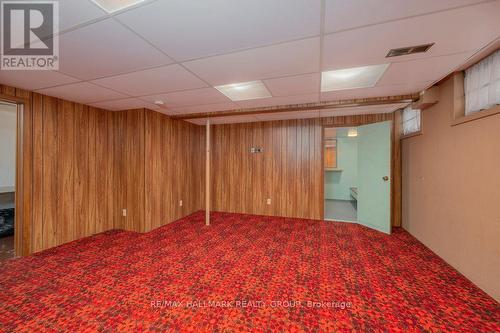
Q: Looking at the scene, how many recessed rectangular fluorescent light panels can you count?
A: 3